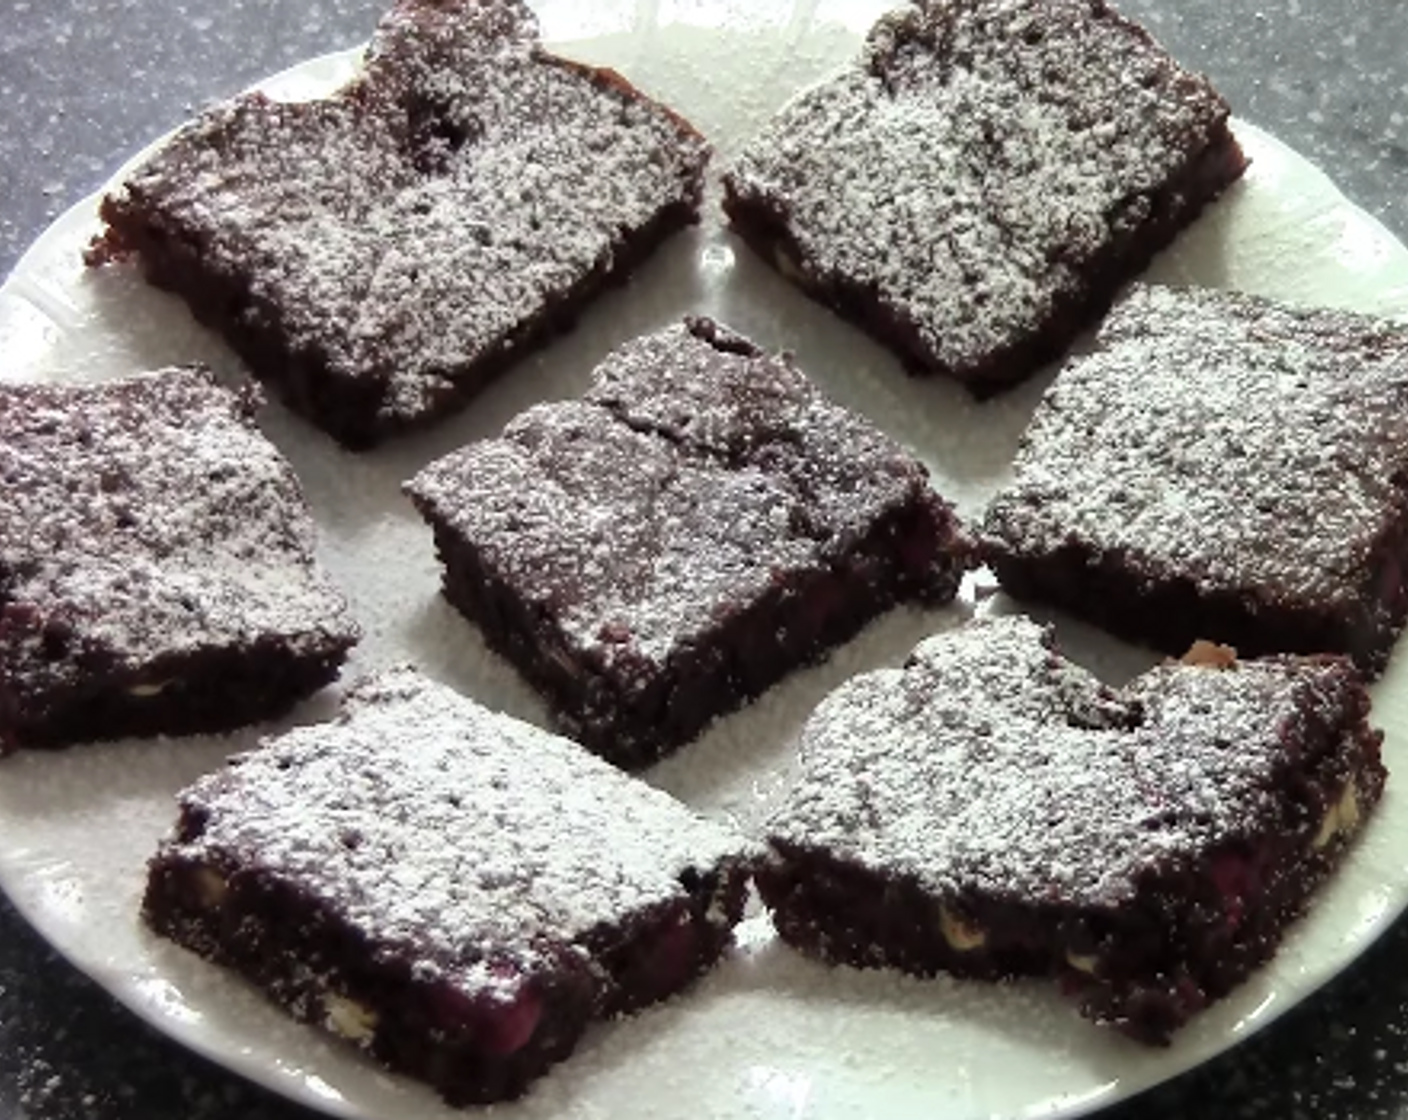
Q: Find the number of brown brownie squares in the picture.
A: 7